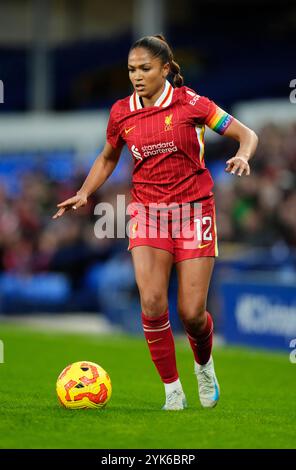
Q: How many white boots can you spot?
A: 2